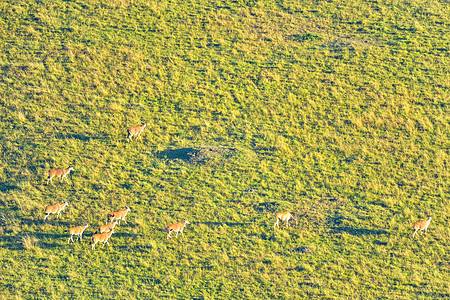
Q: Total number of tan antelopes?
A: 10